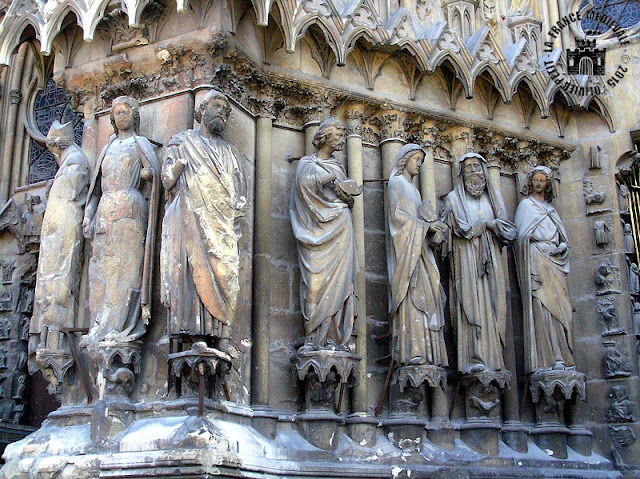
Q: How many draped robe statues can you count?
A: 7